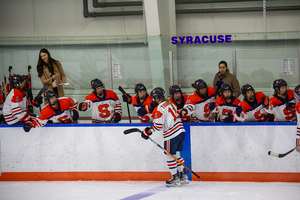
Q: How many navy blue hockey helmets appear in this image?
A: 11